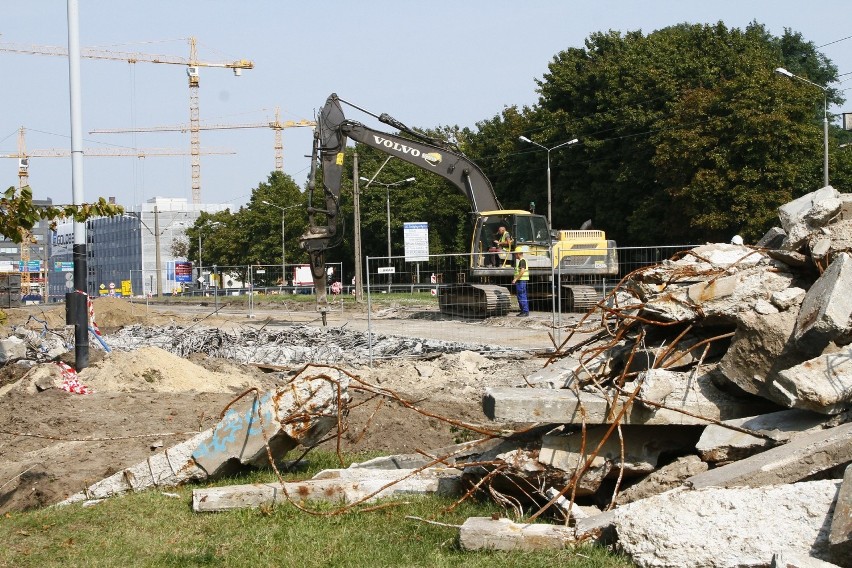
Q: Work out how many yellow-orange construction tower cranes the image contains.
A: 3